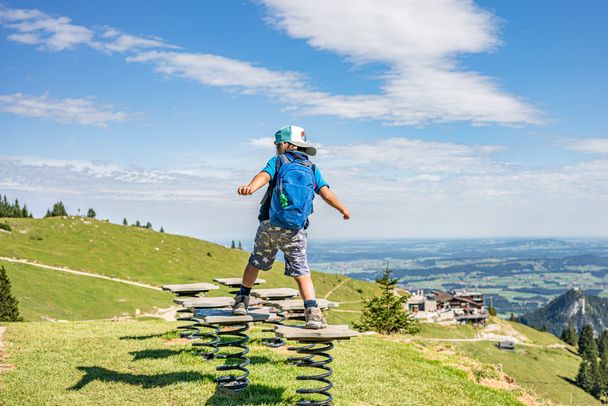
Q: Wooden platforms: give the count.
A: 7